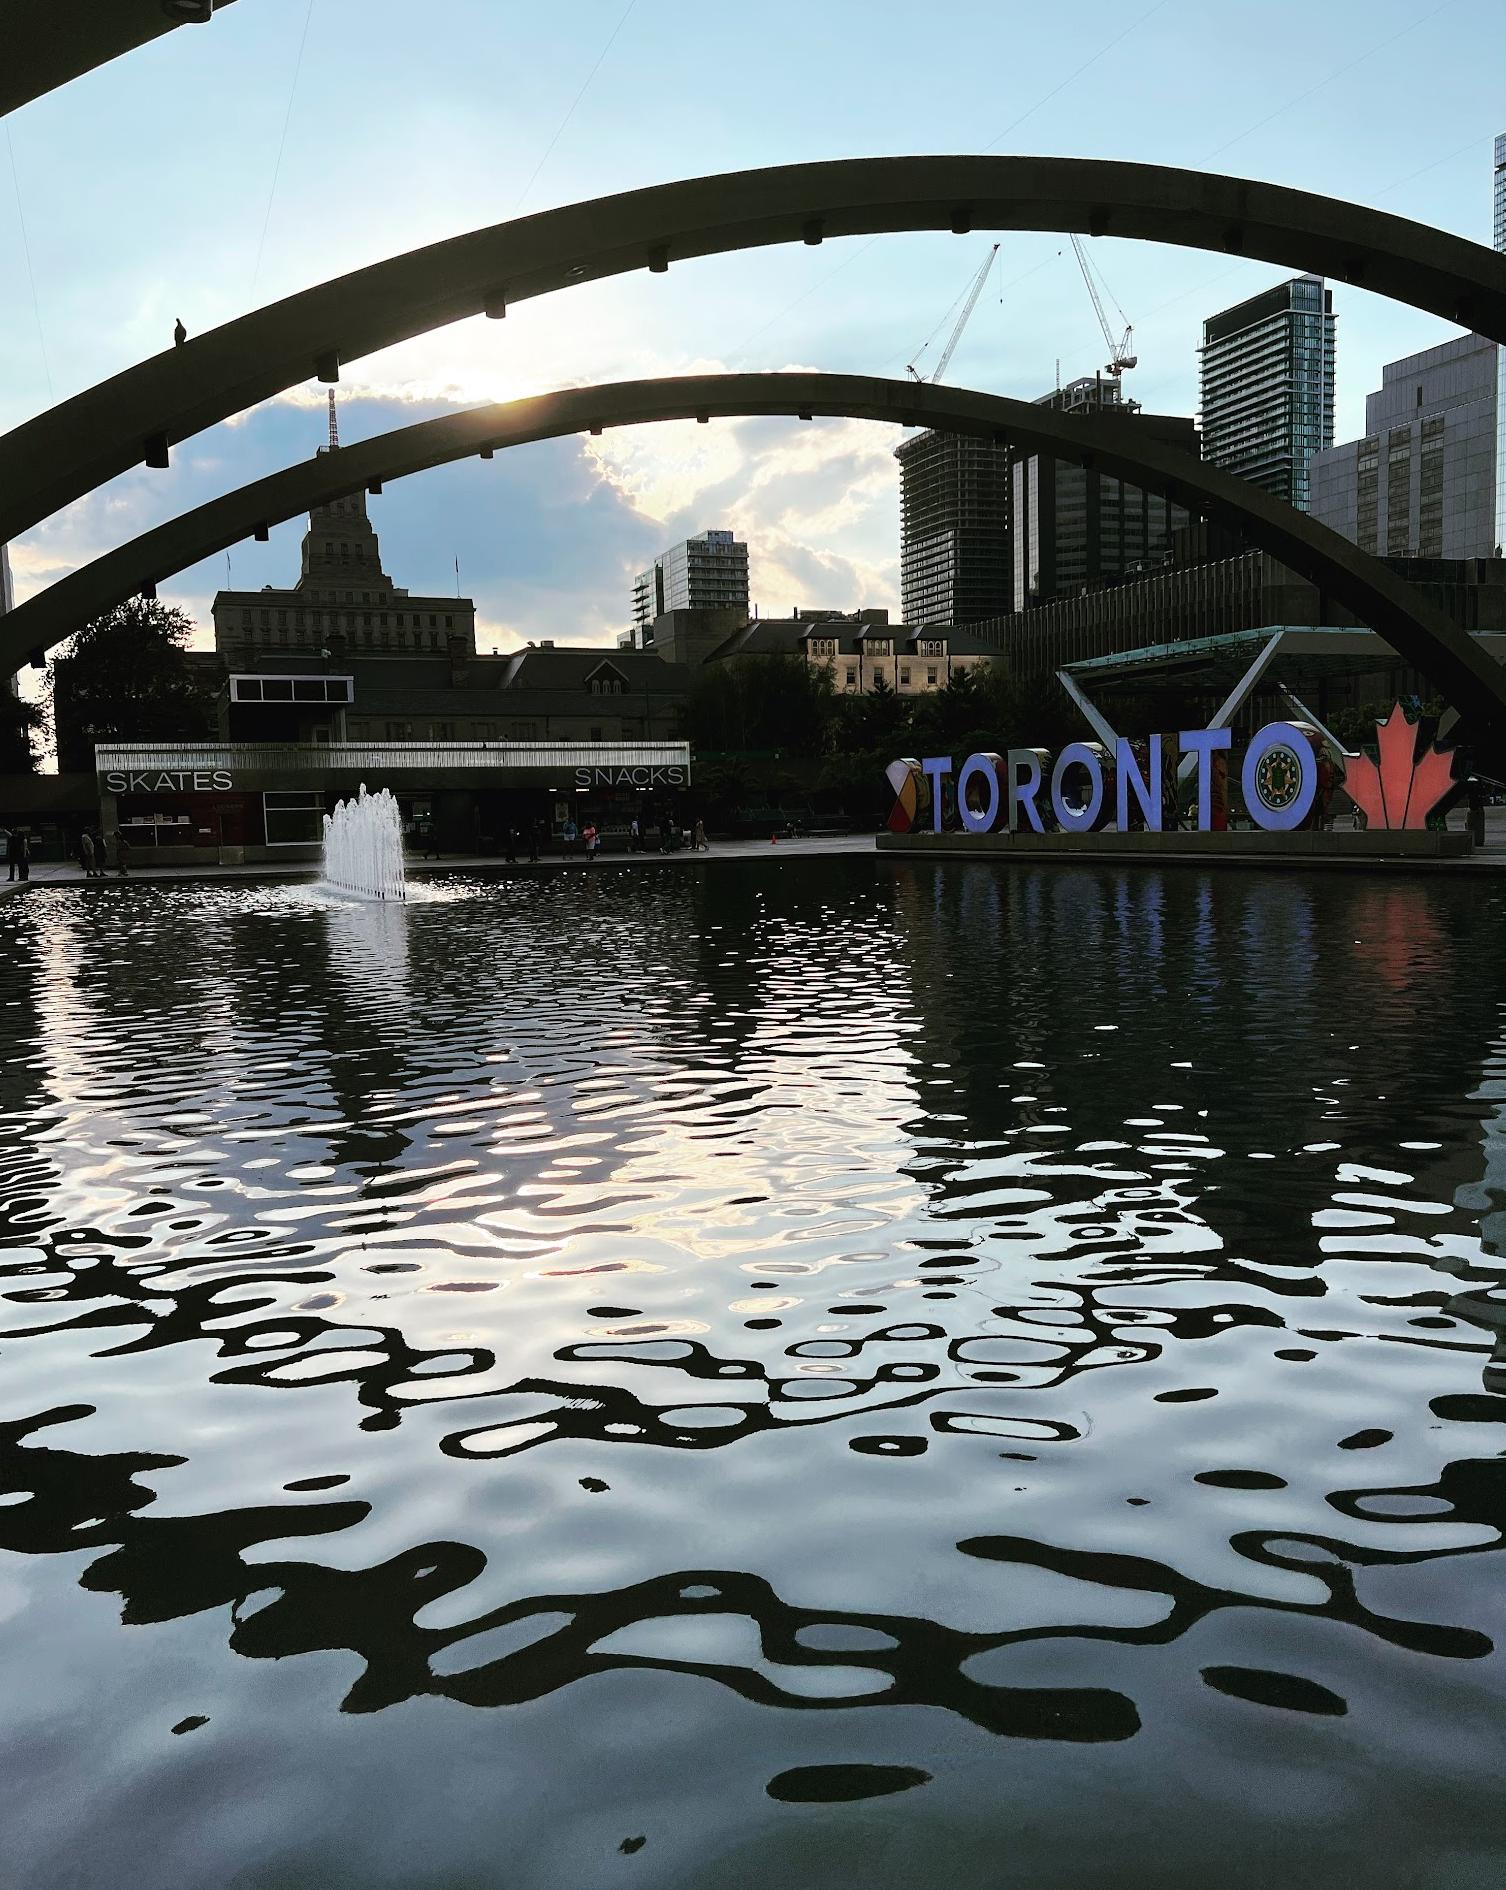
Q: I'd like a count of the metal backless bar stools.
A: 0